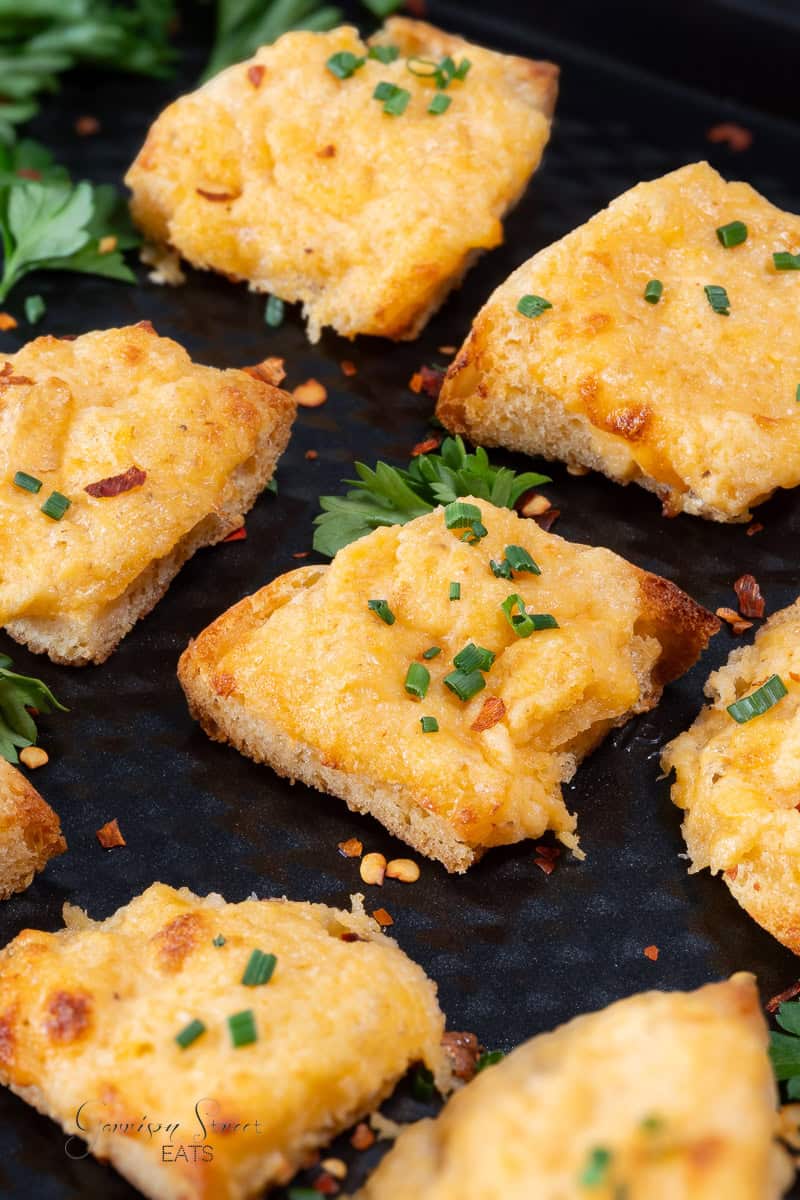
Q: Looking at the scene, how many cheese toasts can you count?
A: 8